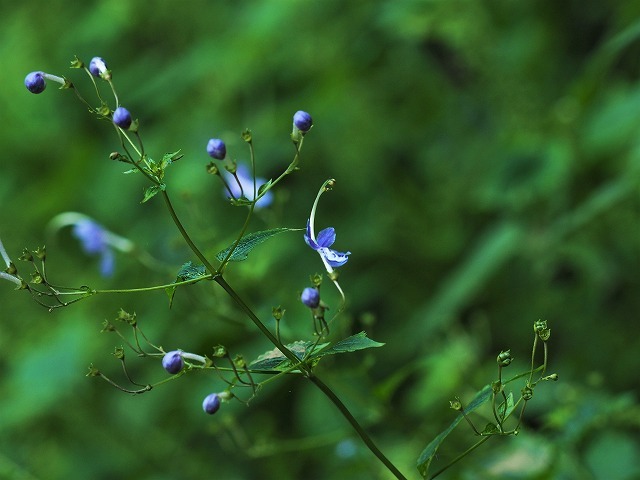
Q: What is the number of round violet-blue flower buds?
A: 8